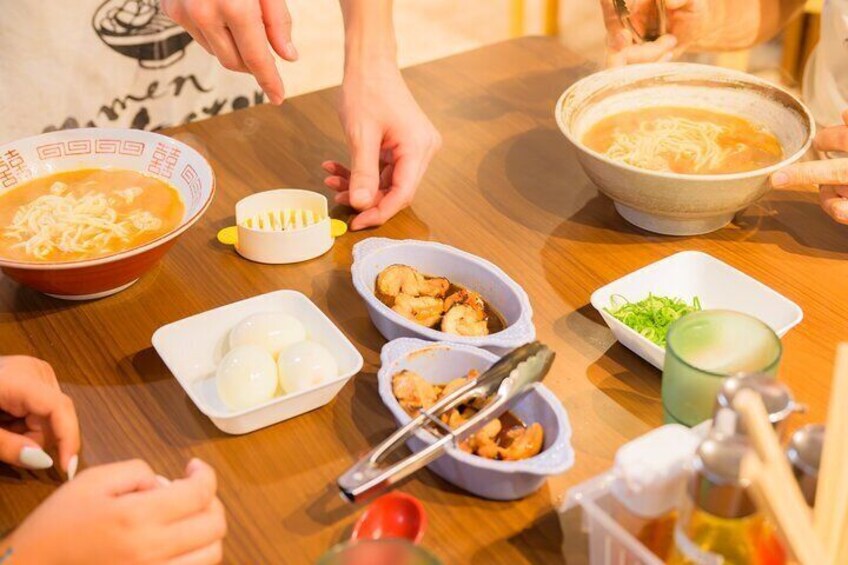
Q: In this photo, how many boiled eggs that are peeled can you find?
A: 3